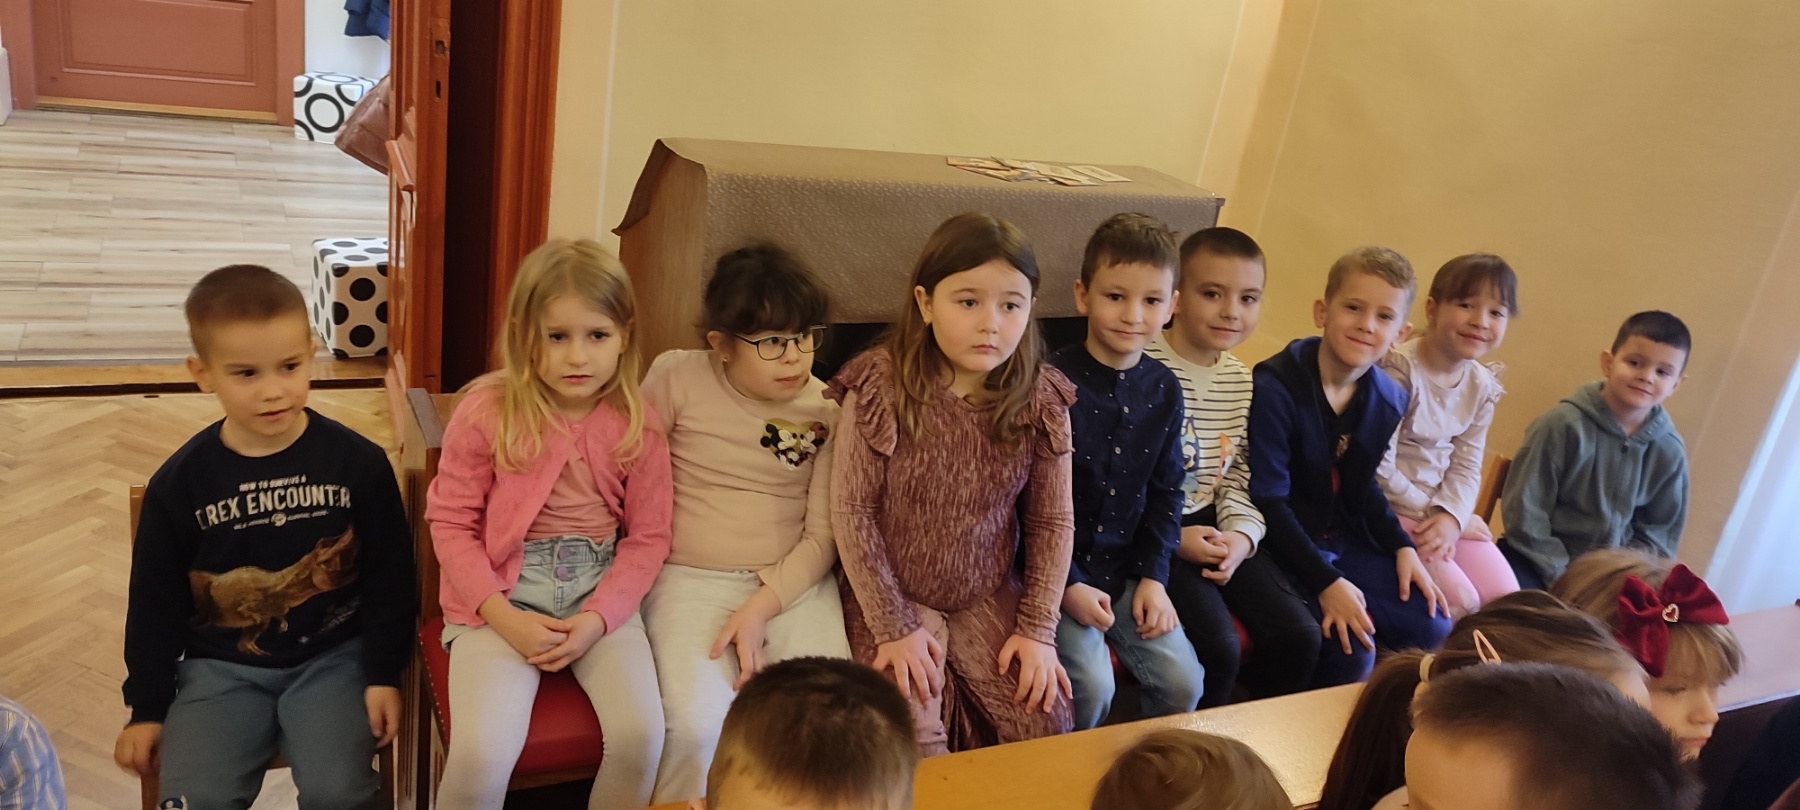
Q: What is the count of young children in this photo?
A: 14